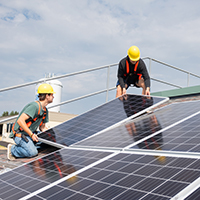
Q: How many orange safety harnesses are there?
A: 2